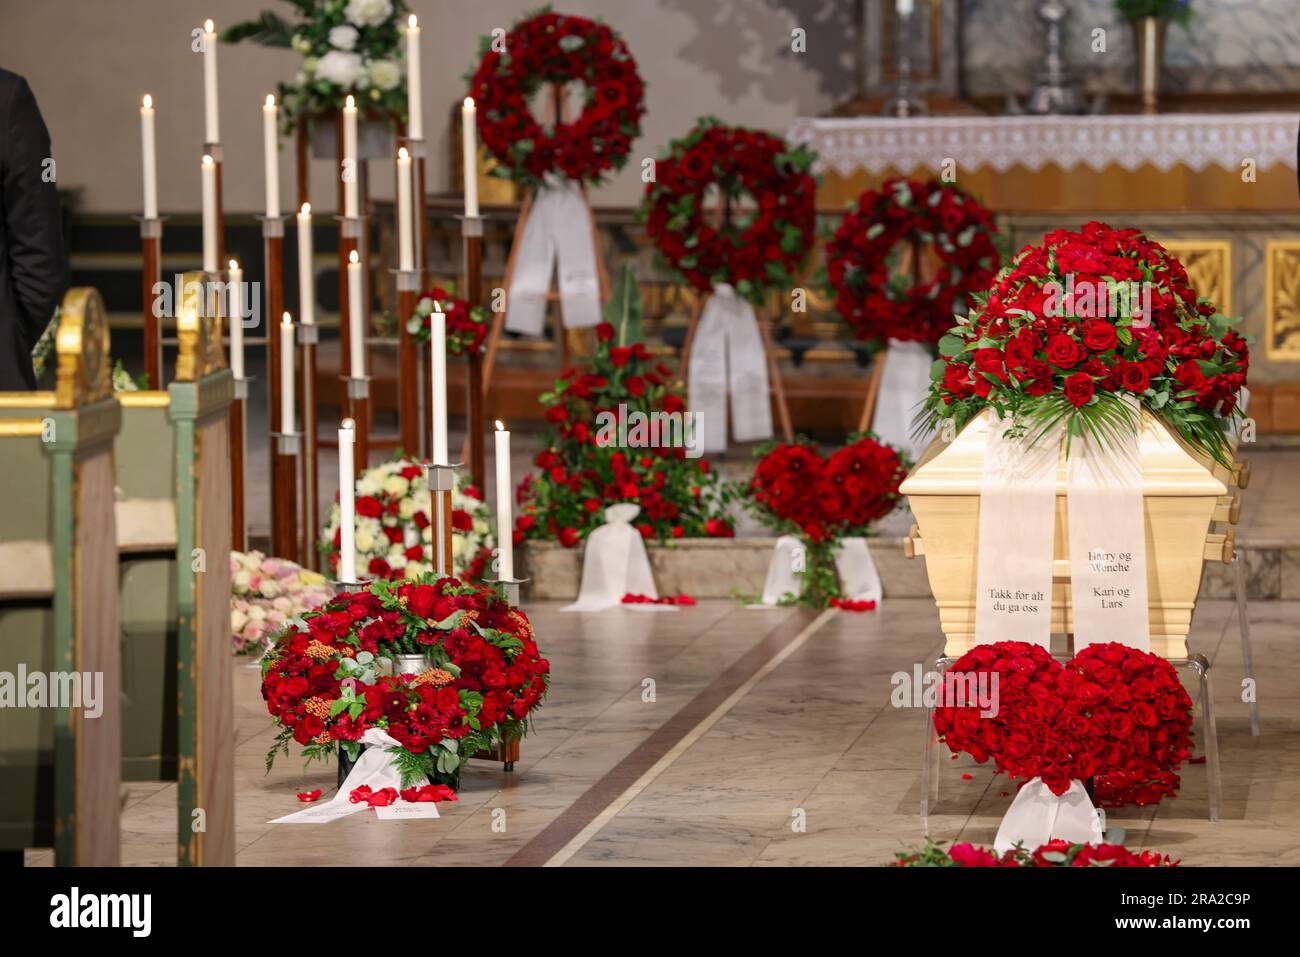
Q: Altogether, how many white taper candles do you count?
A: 15